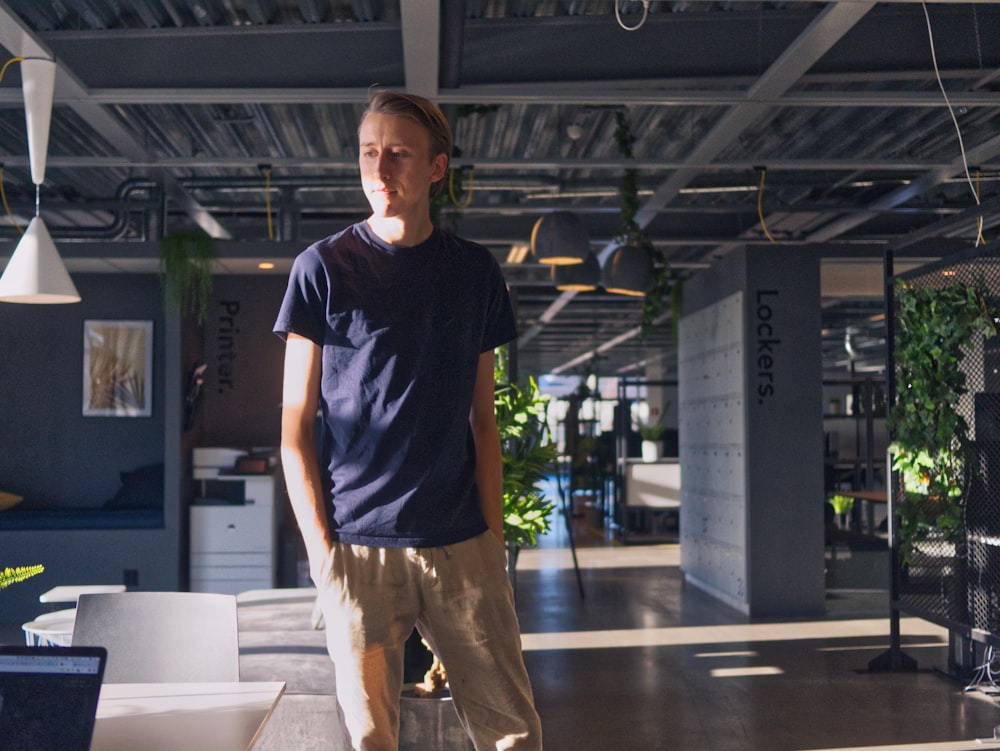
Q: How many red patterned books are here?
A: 0